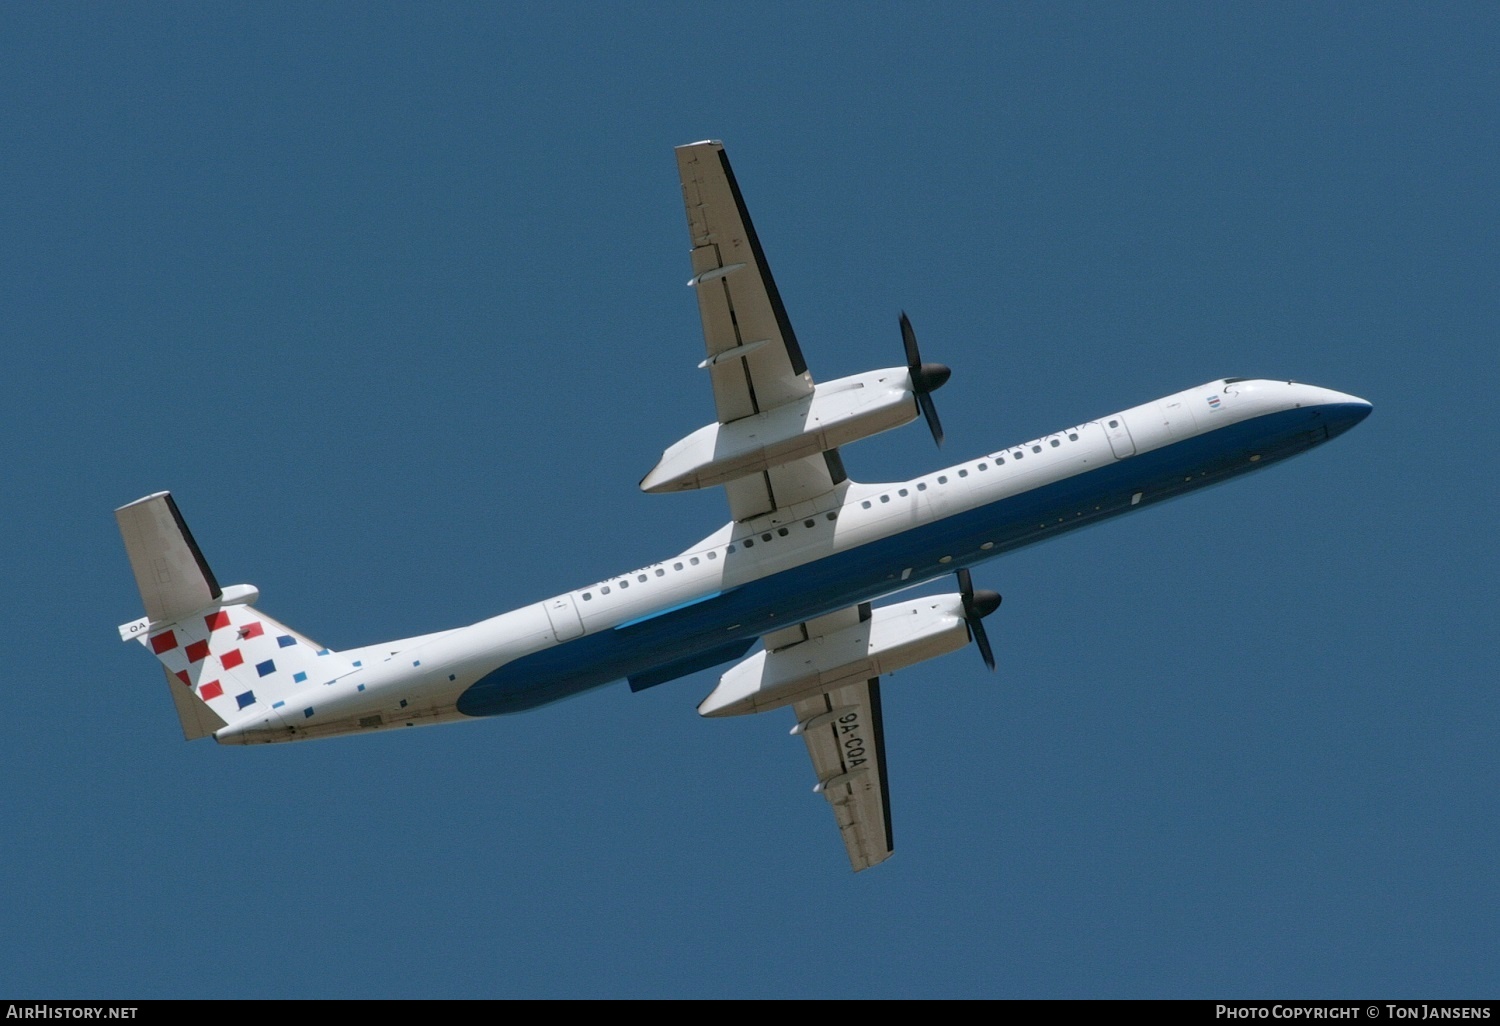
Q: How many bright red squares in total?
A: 7